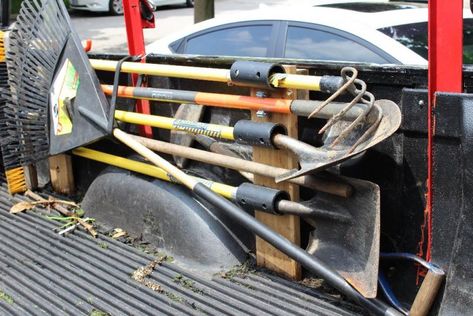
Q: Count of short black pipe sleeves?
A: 3